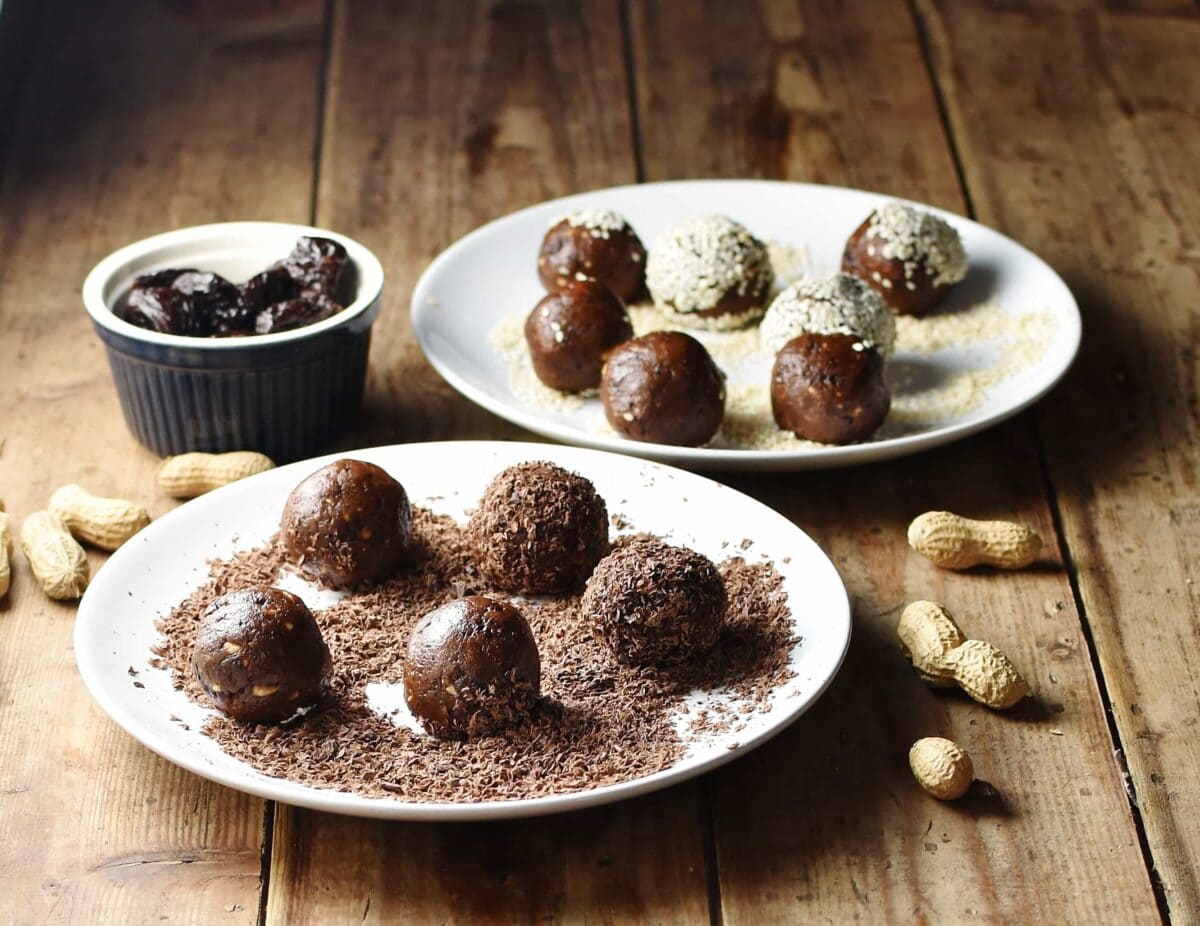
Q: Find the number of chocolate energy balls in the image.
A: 12